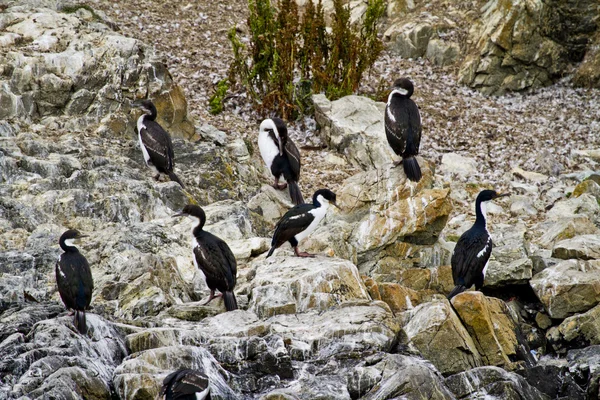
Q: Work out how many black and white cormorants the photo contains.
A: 8